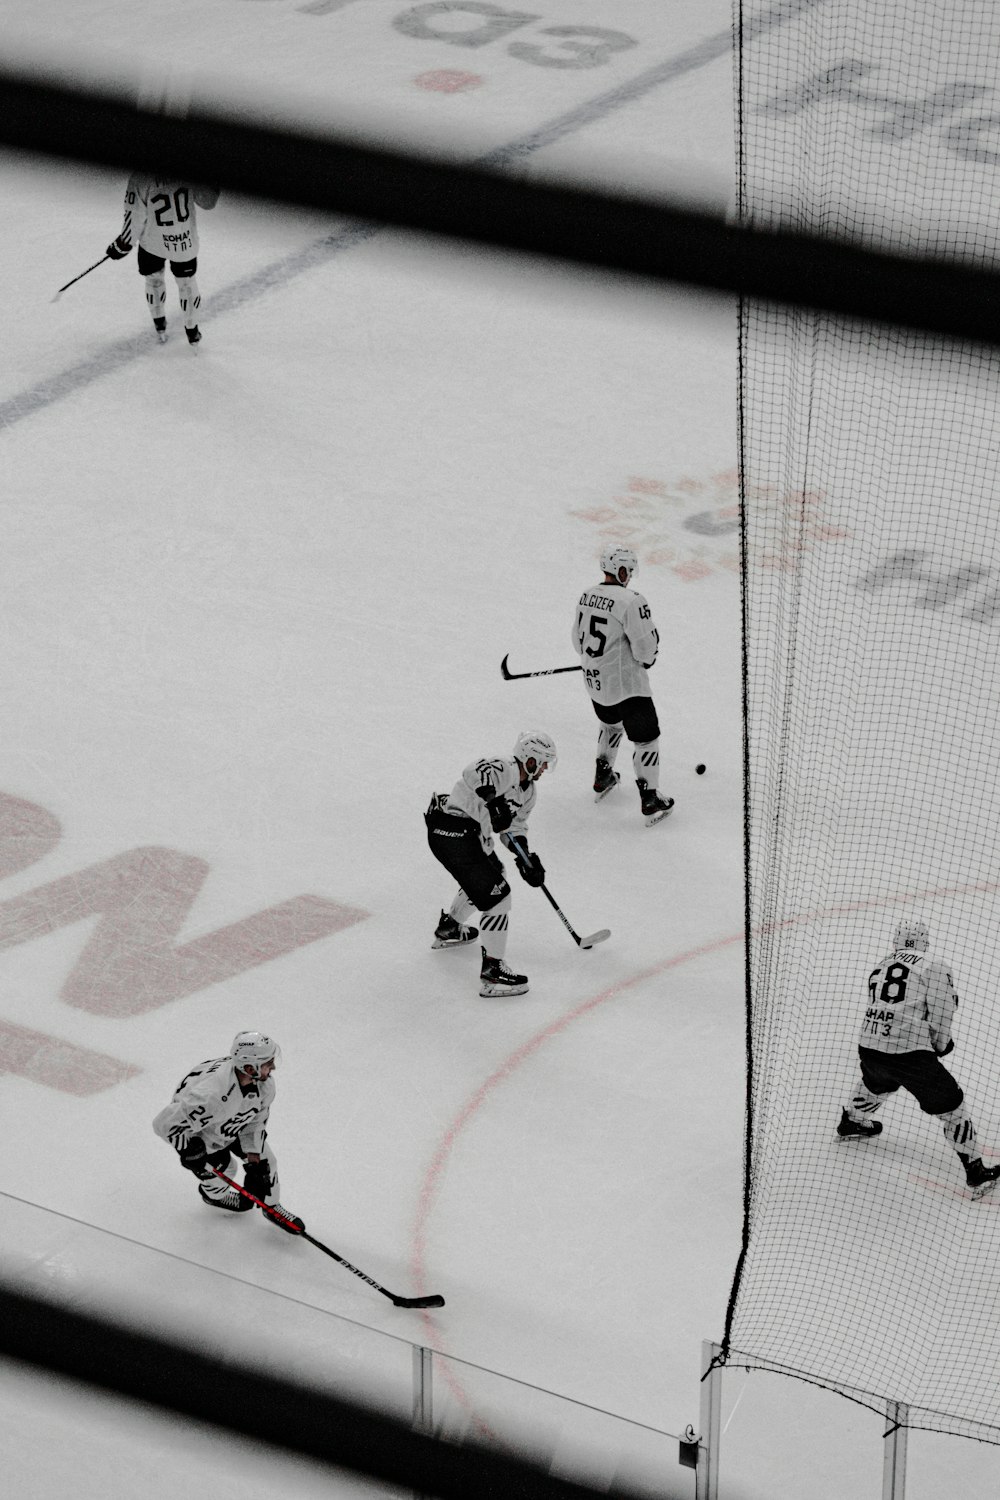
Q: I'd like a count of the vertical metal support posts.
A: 3